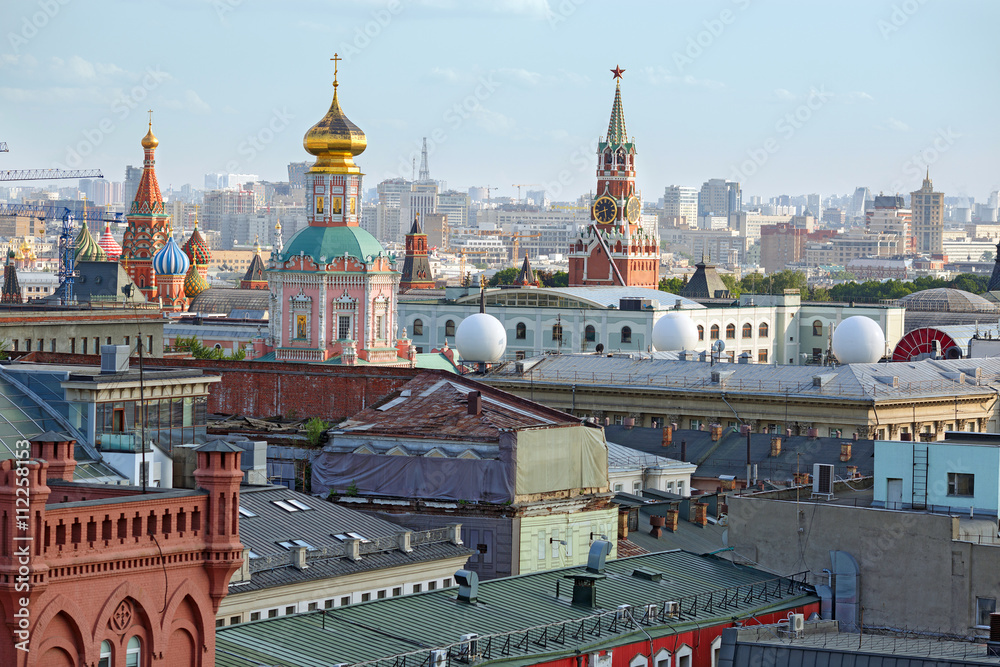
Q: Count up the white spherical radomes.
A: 3